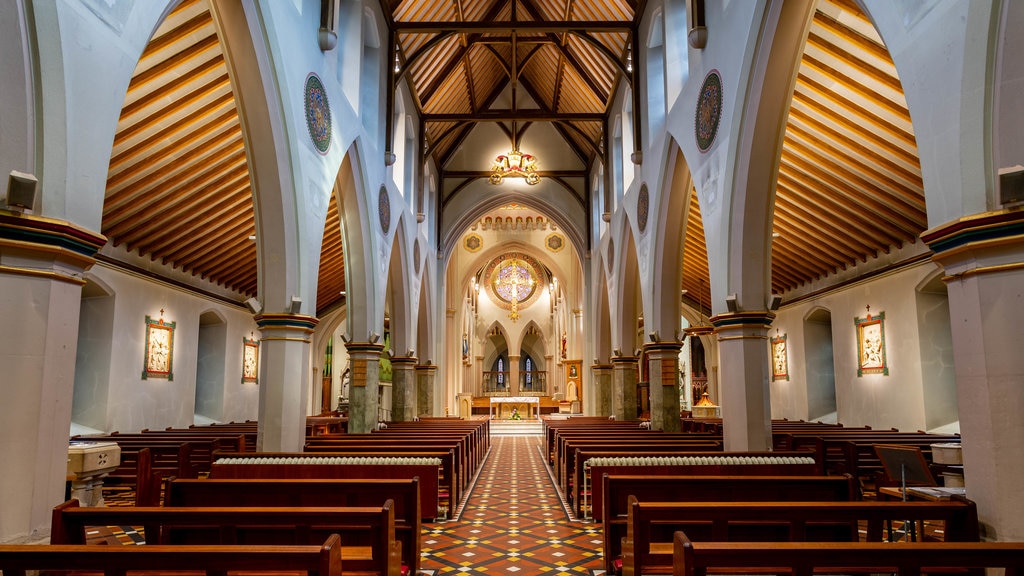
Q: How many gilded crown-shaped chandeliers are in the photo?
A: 1